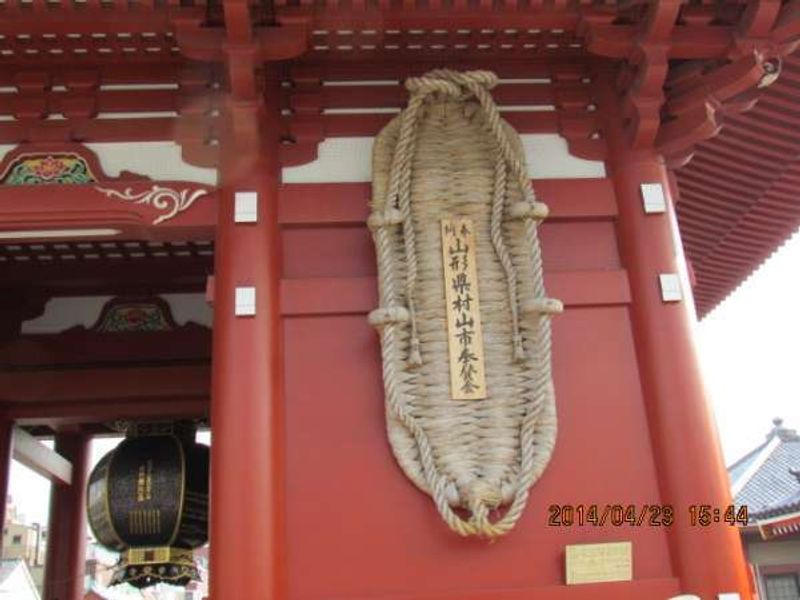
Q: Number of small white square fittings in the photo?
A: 4